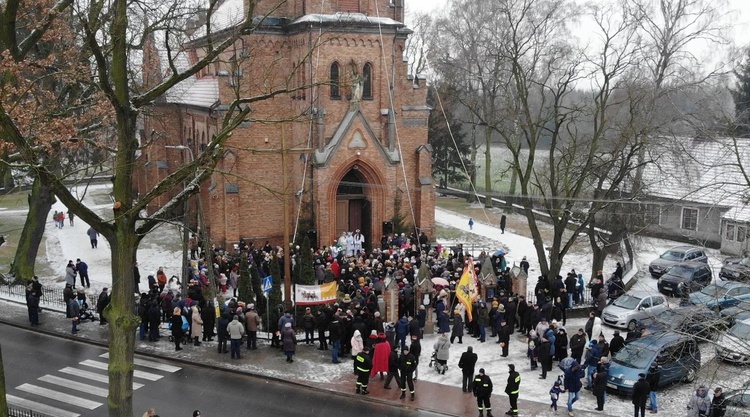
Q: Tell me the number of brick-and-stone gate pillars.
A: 4